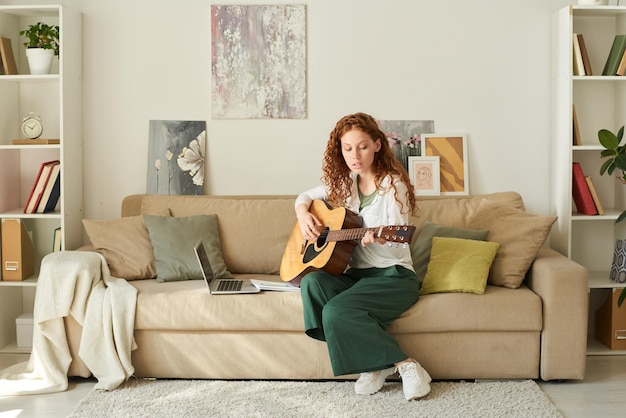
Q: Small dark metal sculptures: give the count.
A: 0